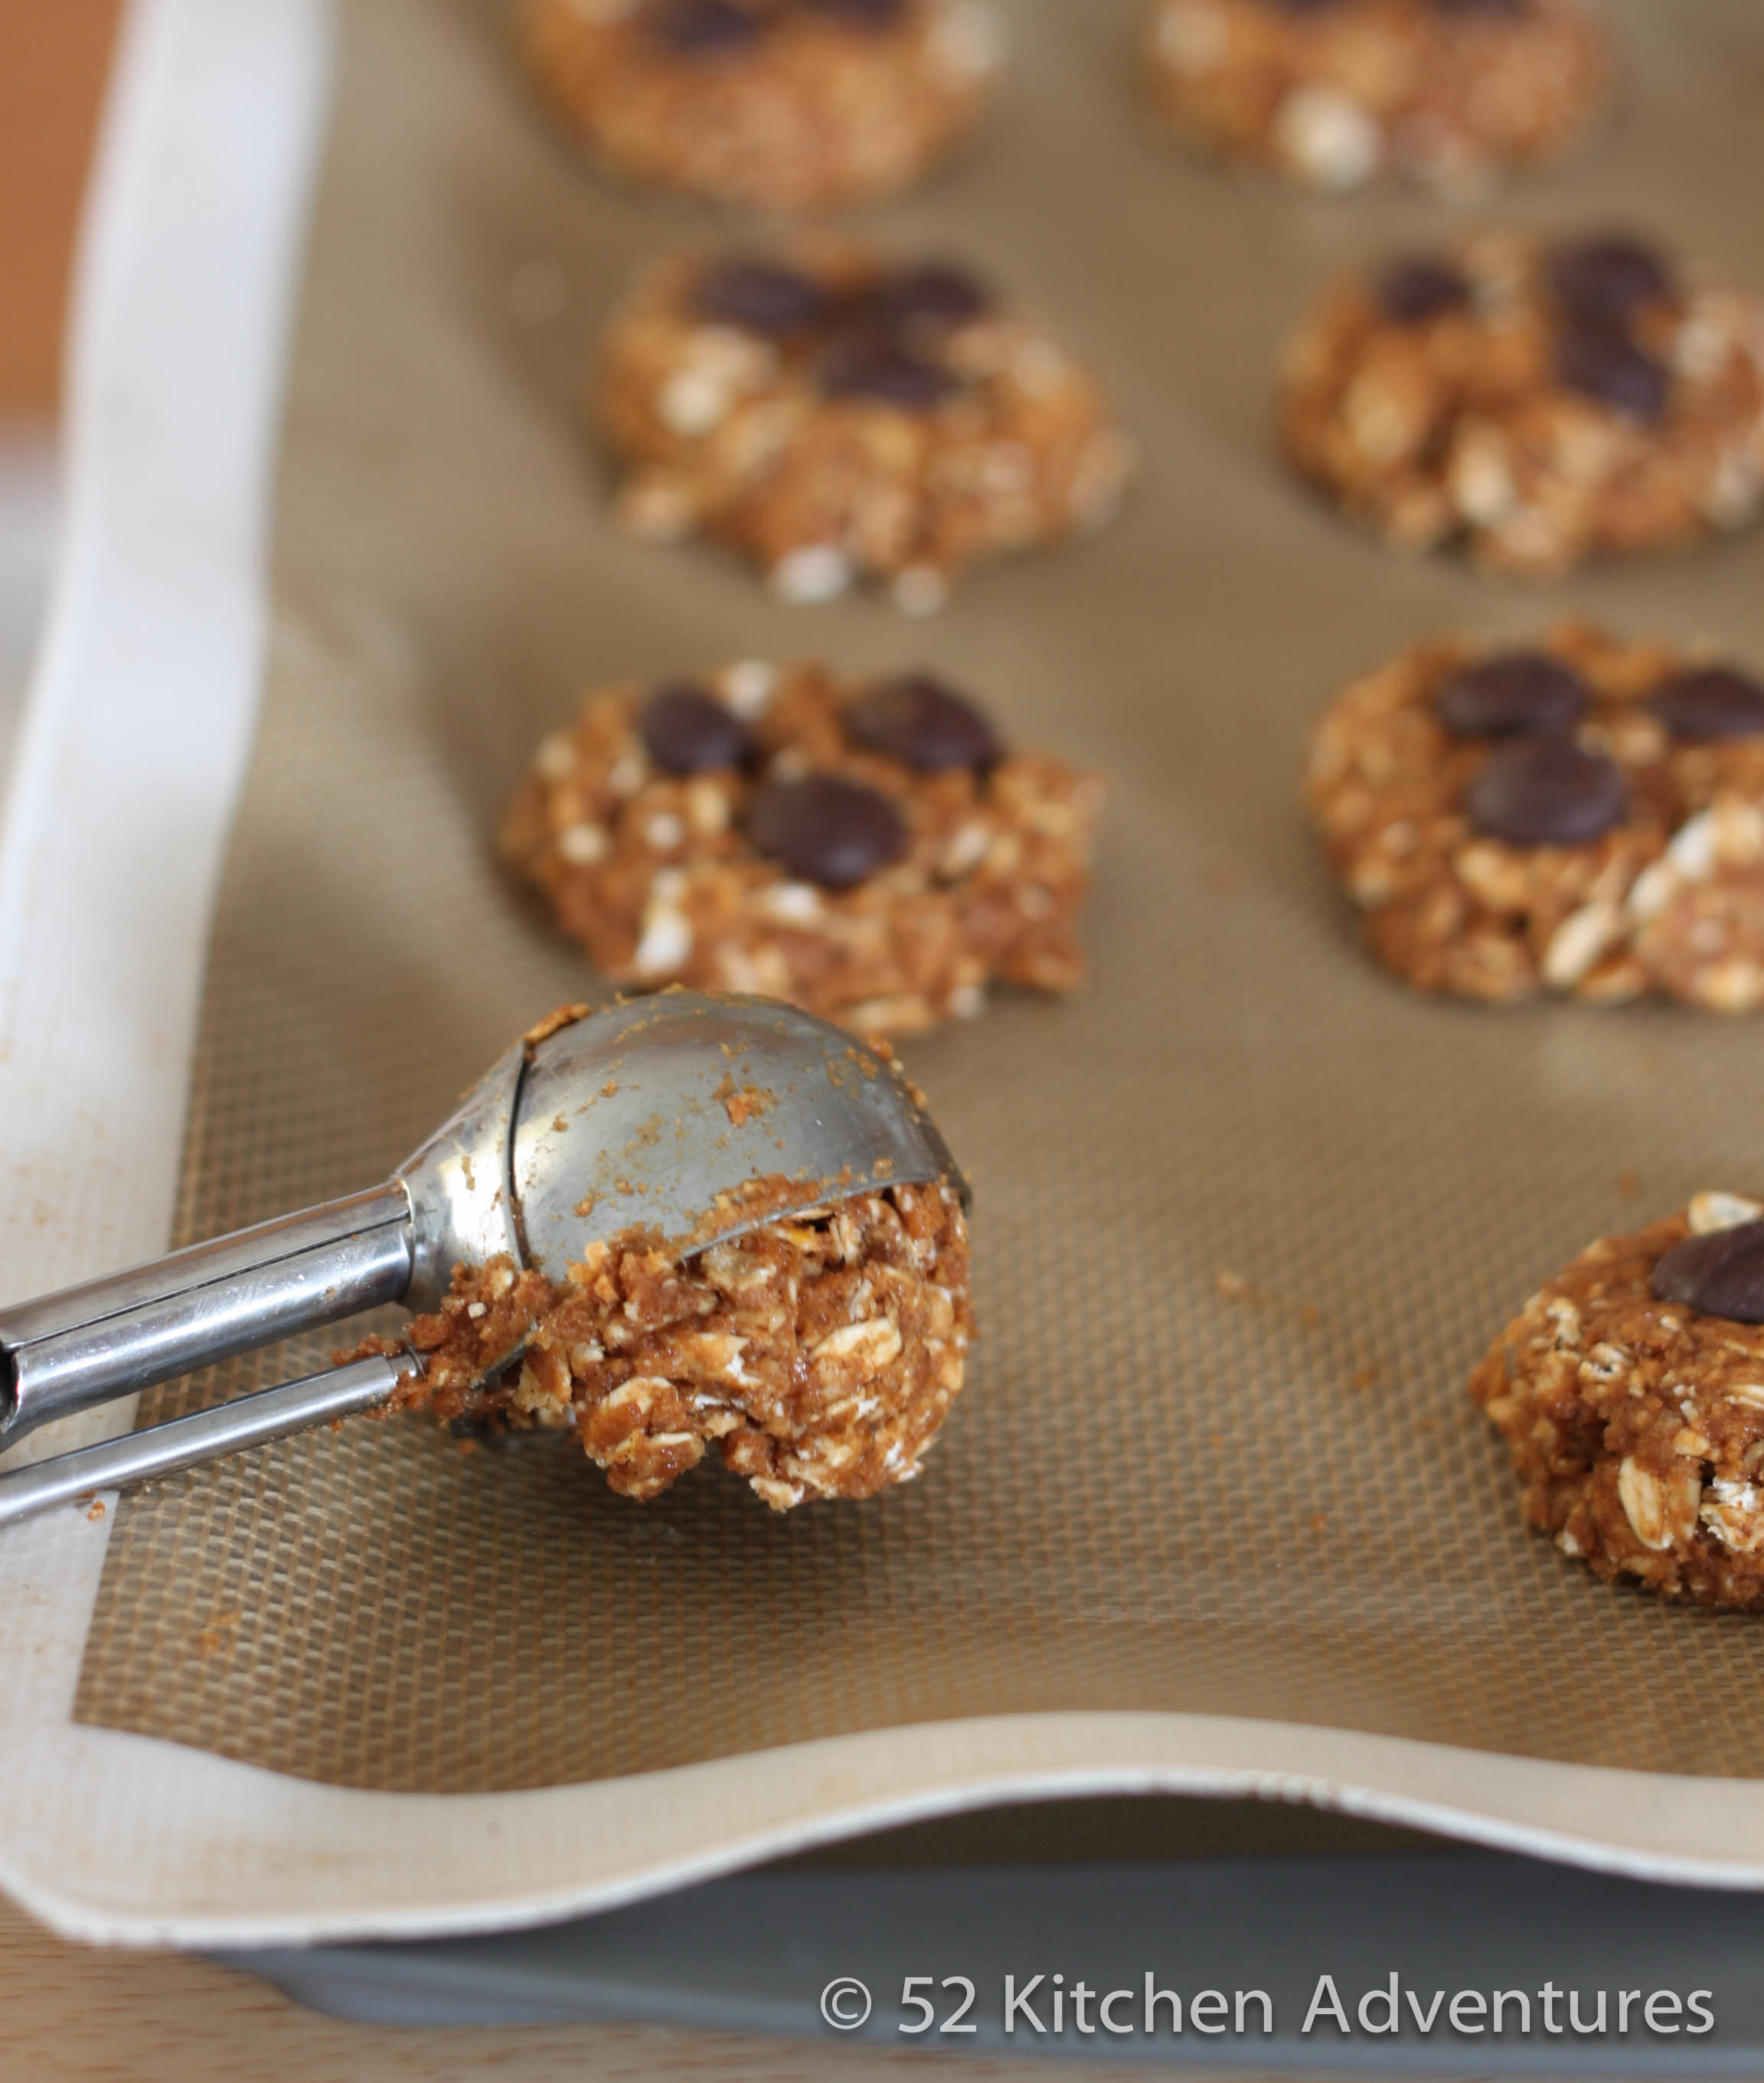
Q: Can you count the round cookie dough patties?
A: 7